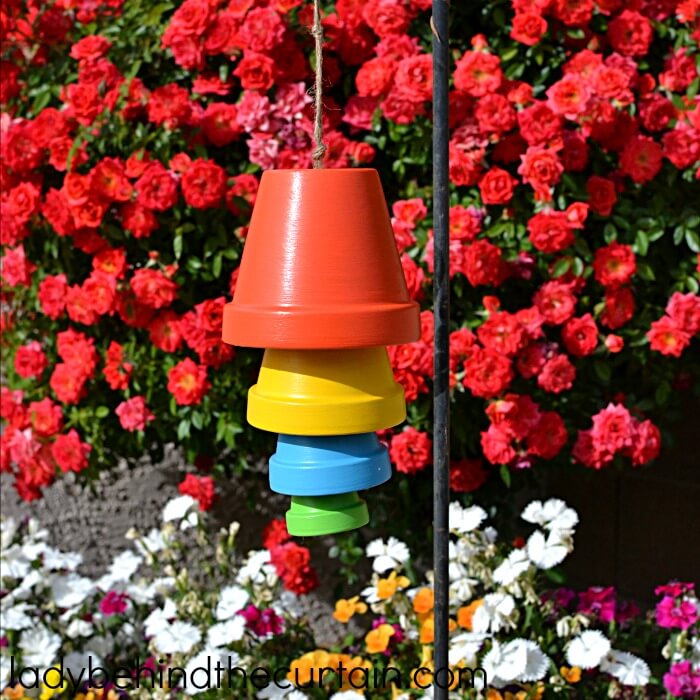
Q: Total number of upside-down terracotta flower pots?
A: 4